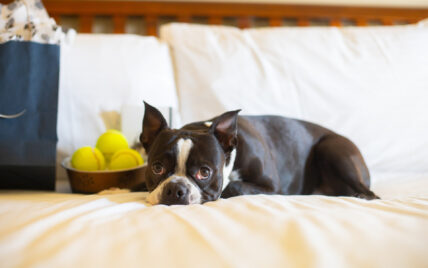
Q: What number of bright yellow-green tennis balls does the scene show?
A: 3